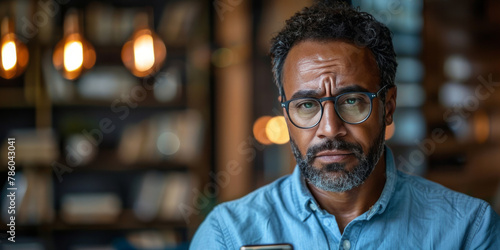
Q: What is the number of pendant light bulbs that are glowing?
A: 3